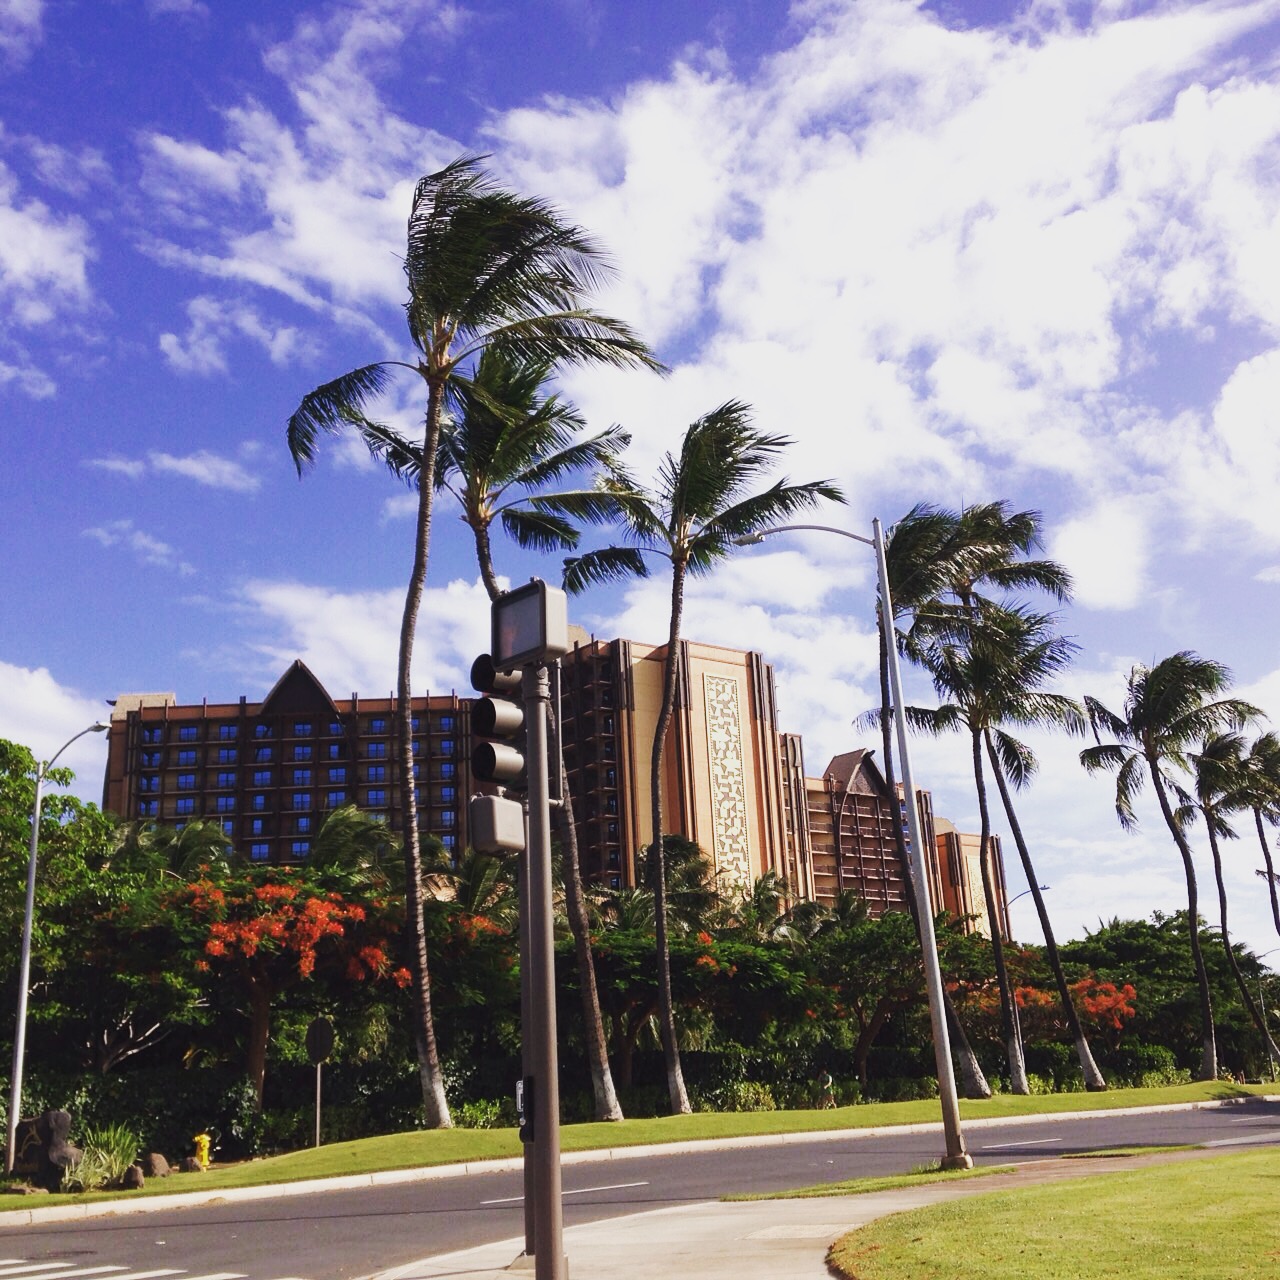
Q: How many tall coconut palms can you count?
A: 9